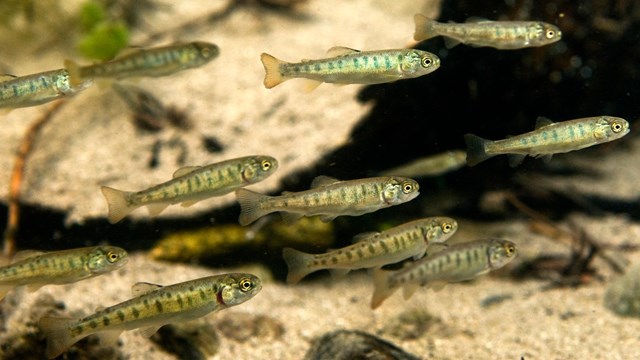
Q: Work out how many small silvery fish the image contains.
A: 12